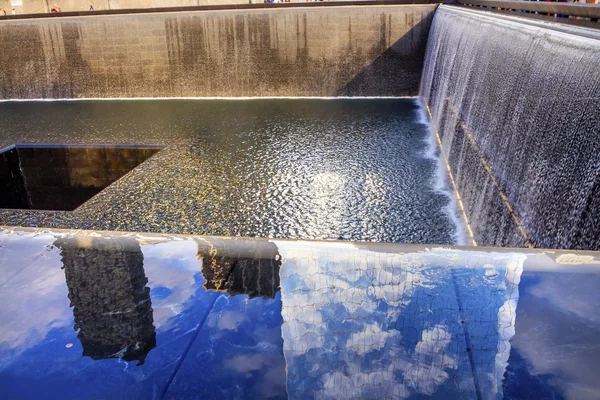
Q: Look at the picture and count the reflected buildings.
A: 3